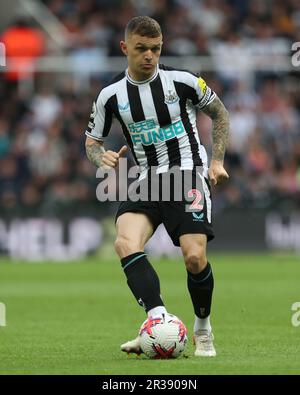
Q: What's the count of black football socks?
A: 2